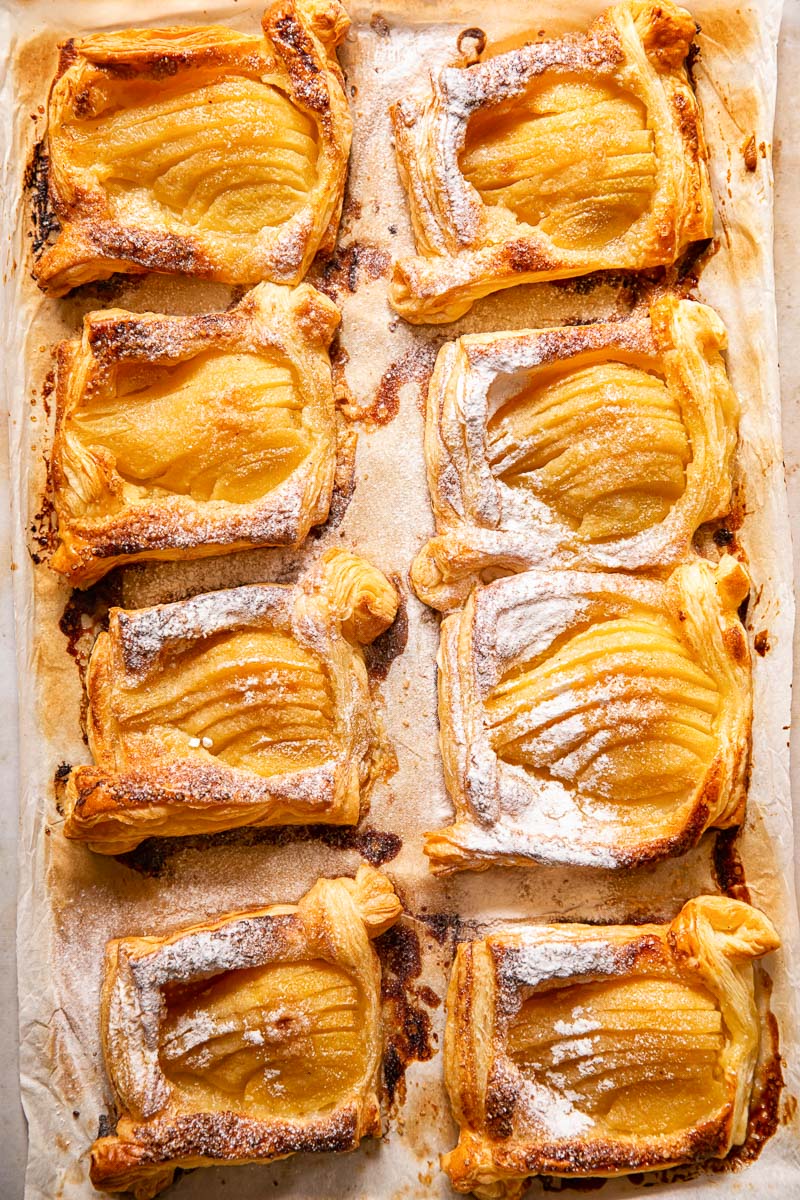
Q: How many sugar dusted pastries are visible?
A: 8